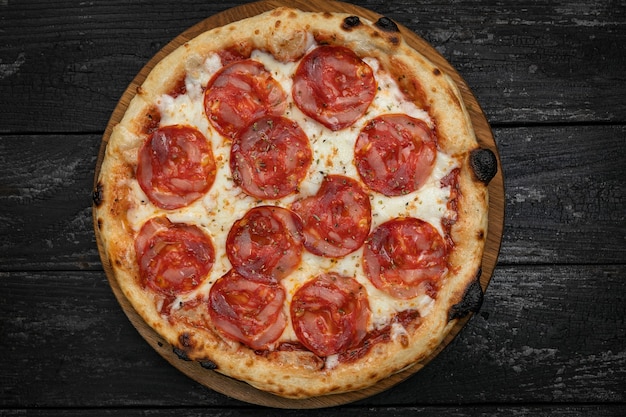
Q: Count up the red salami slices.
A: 11